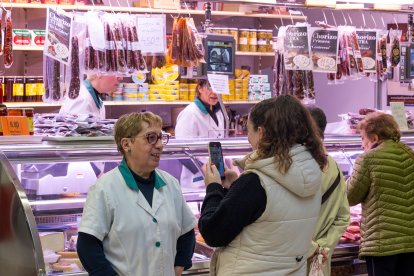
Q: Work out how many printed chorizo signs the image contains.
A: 4